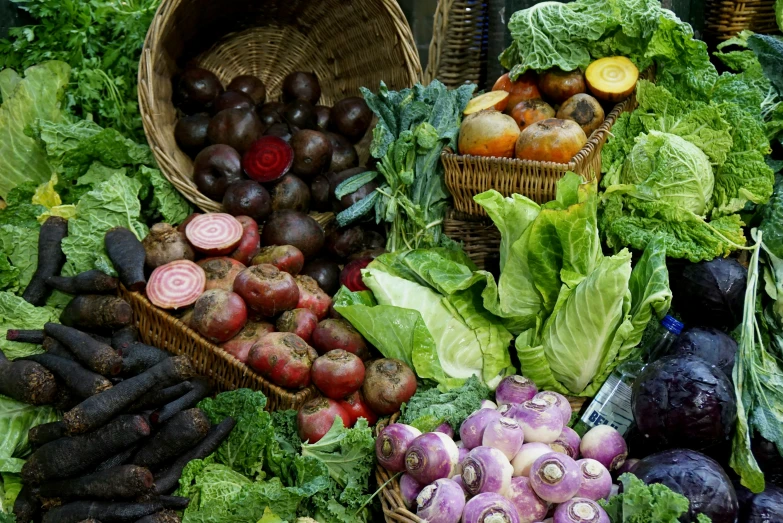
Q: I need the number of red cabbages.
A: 5